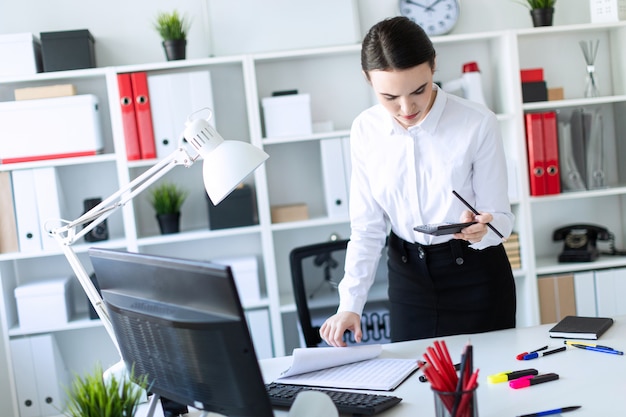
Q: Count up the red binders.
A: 4